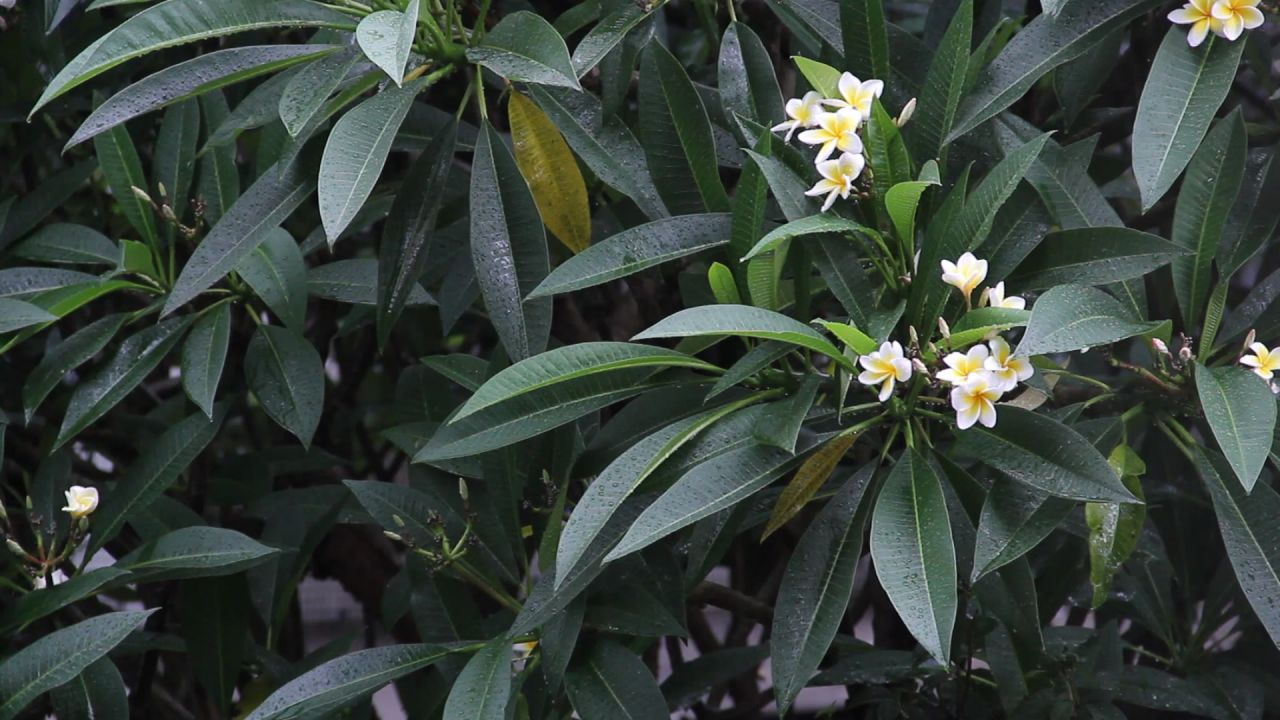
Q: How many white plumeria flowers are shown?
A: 14